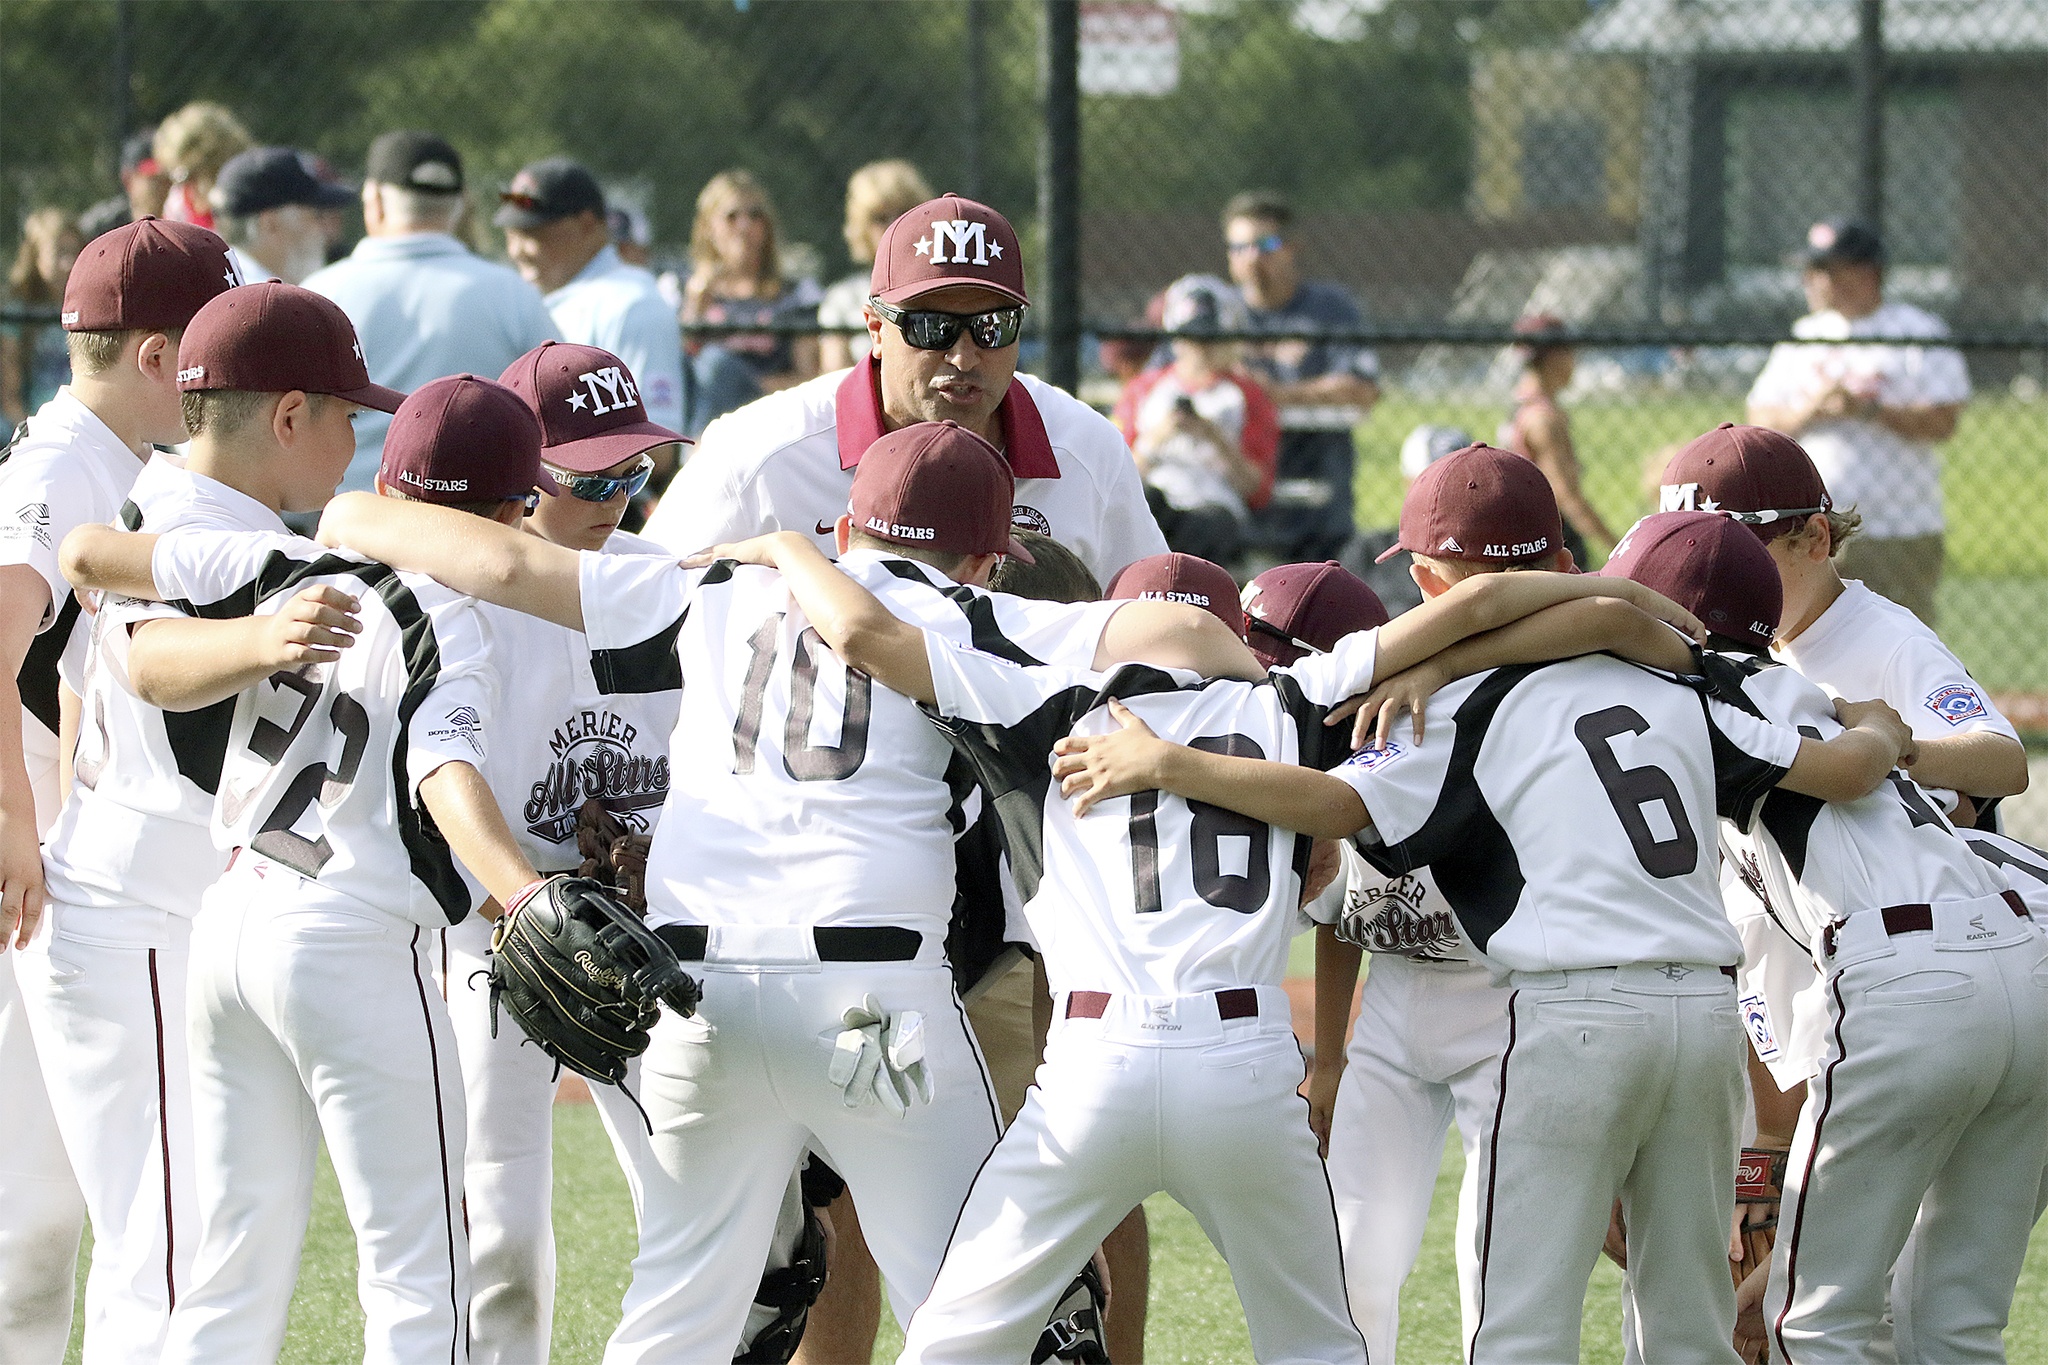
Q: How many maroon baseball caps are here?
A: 11